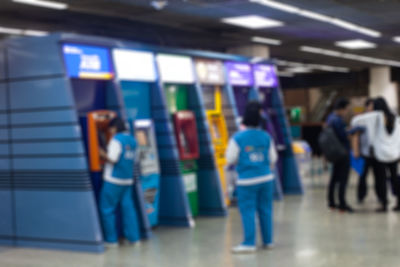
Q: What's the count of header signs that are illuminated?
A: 6